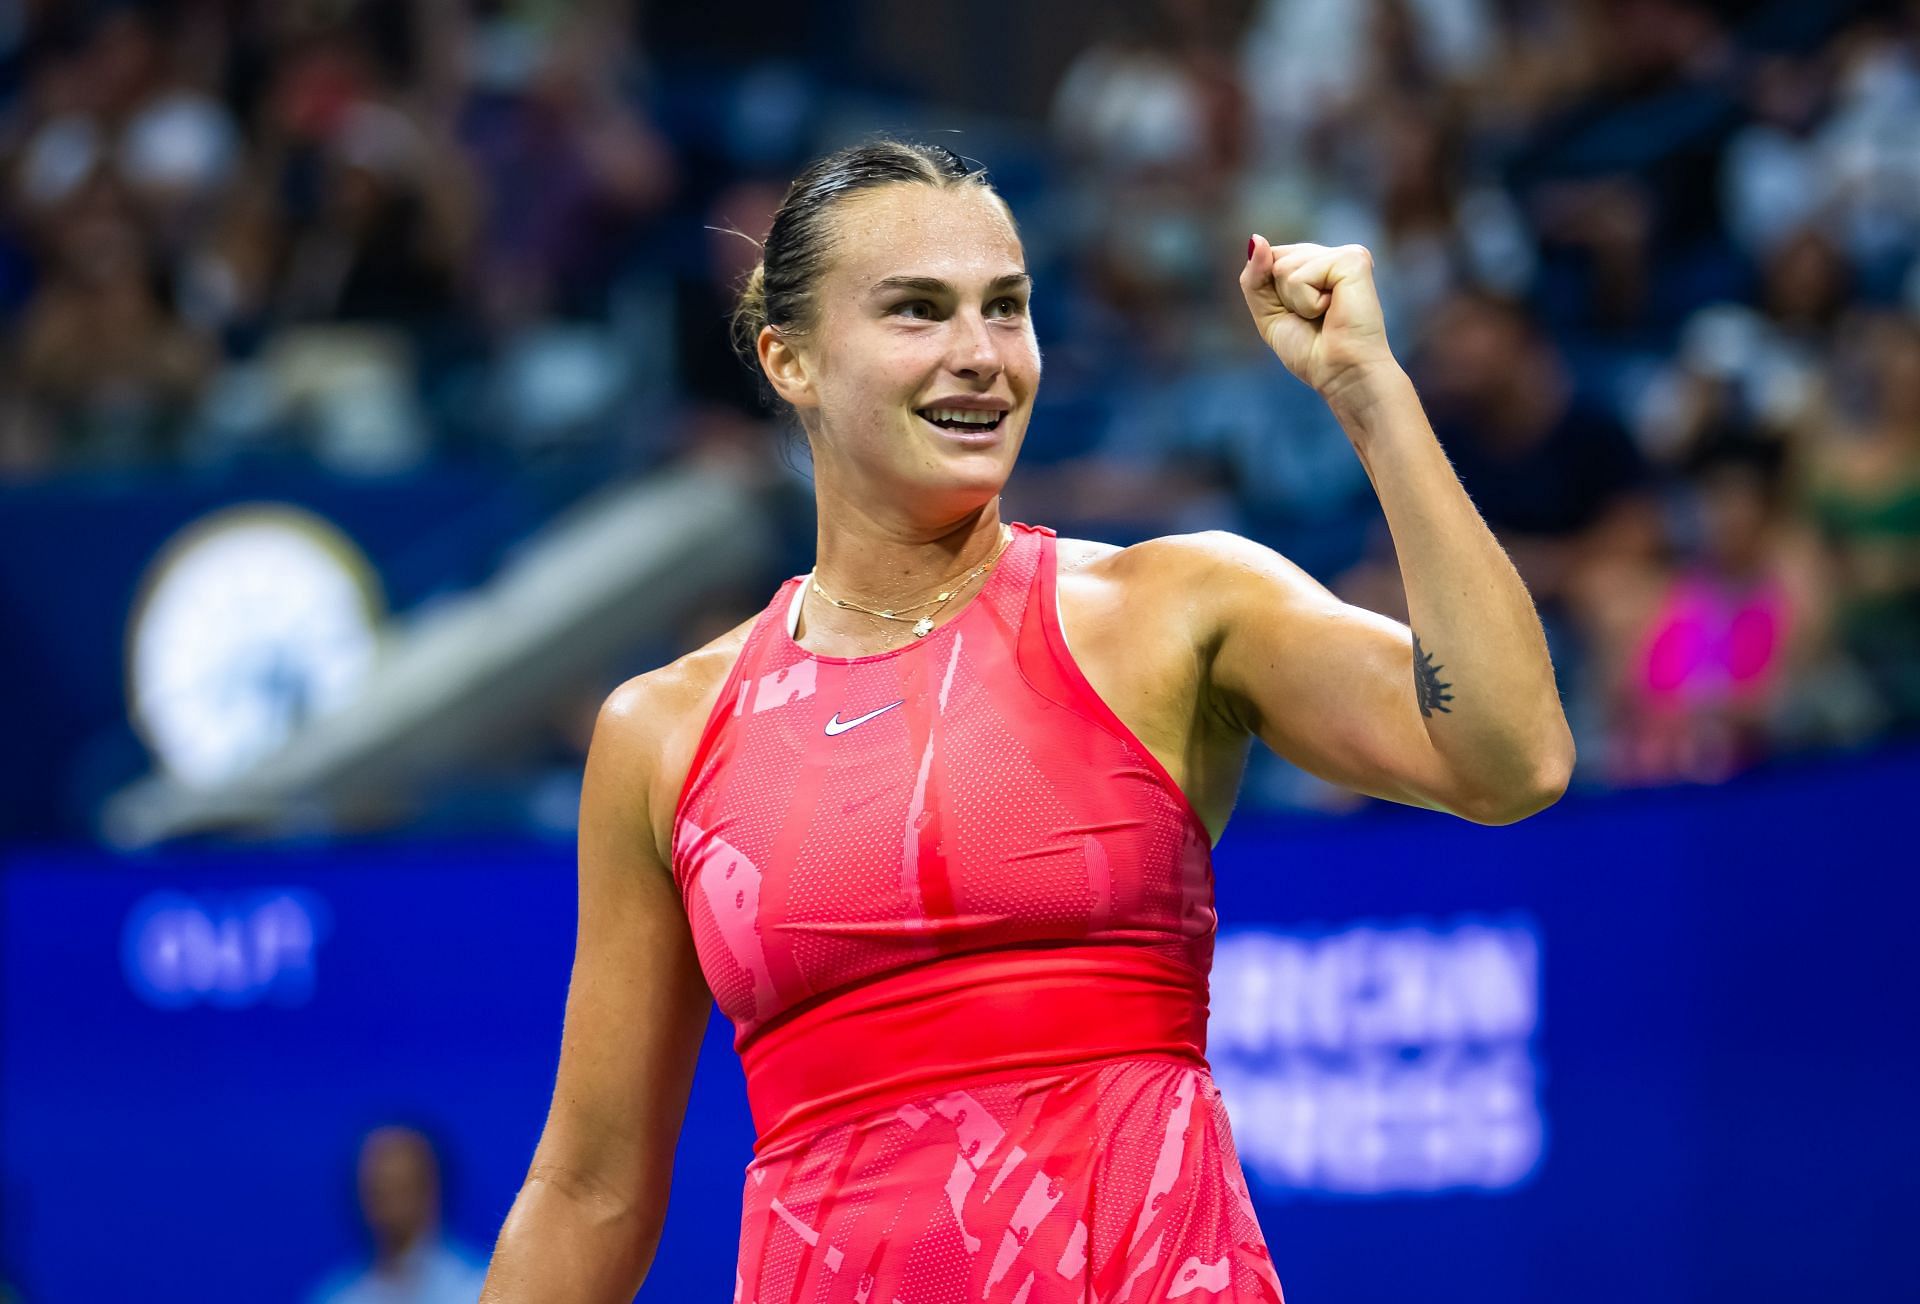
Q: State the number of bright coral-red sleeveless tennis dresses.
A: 1